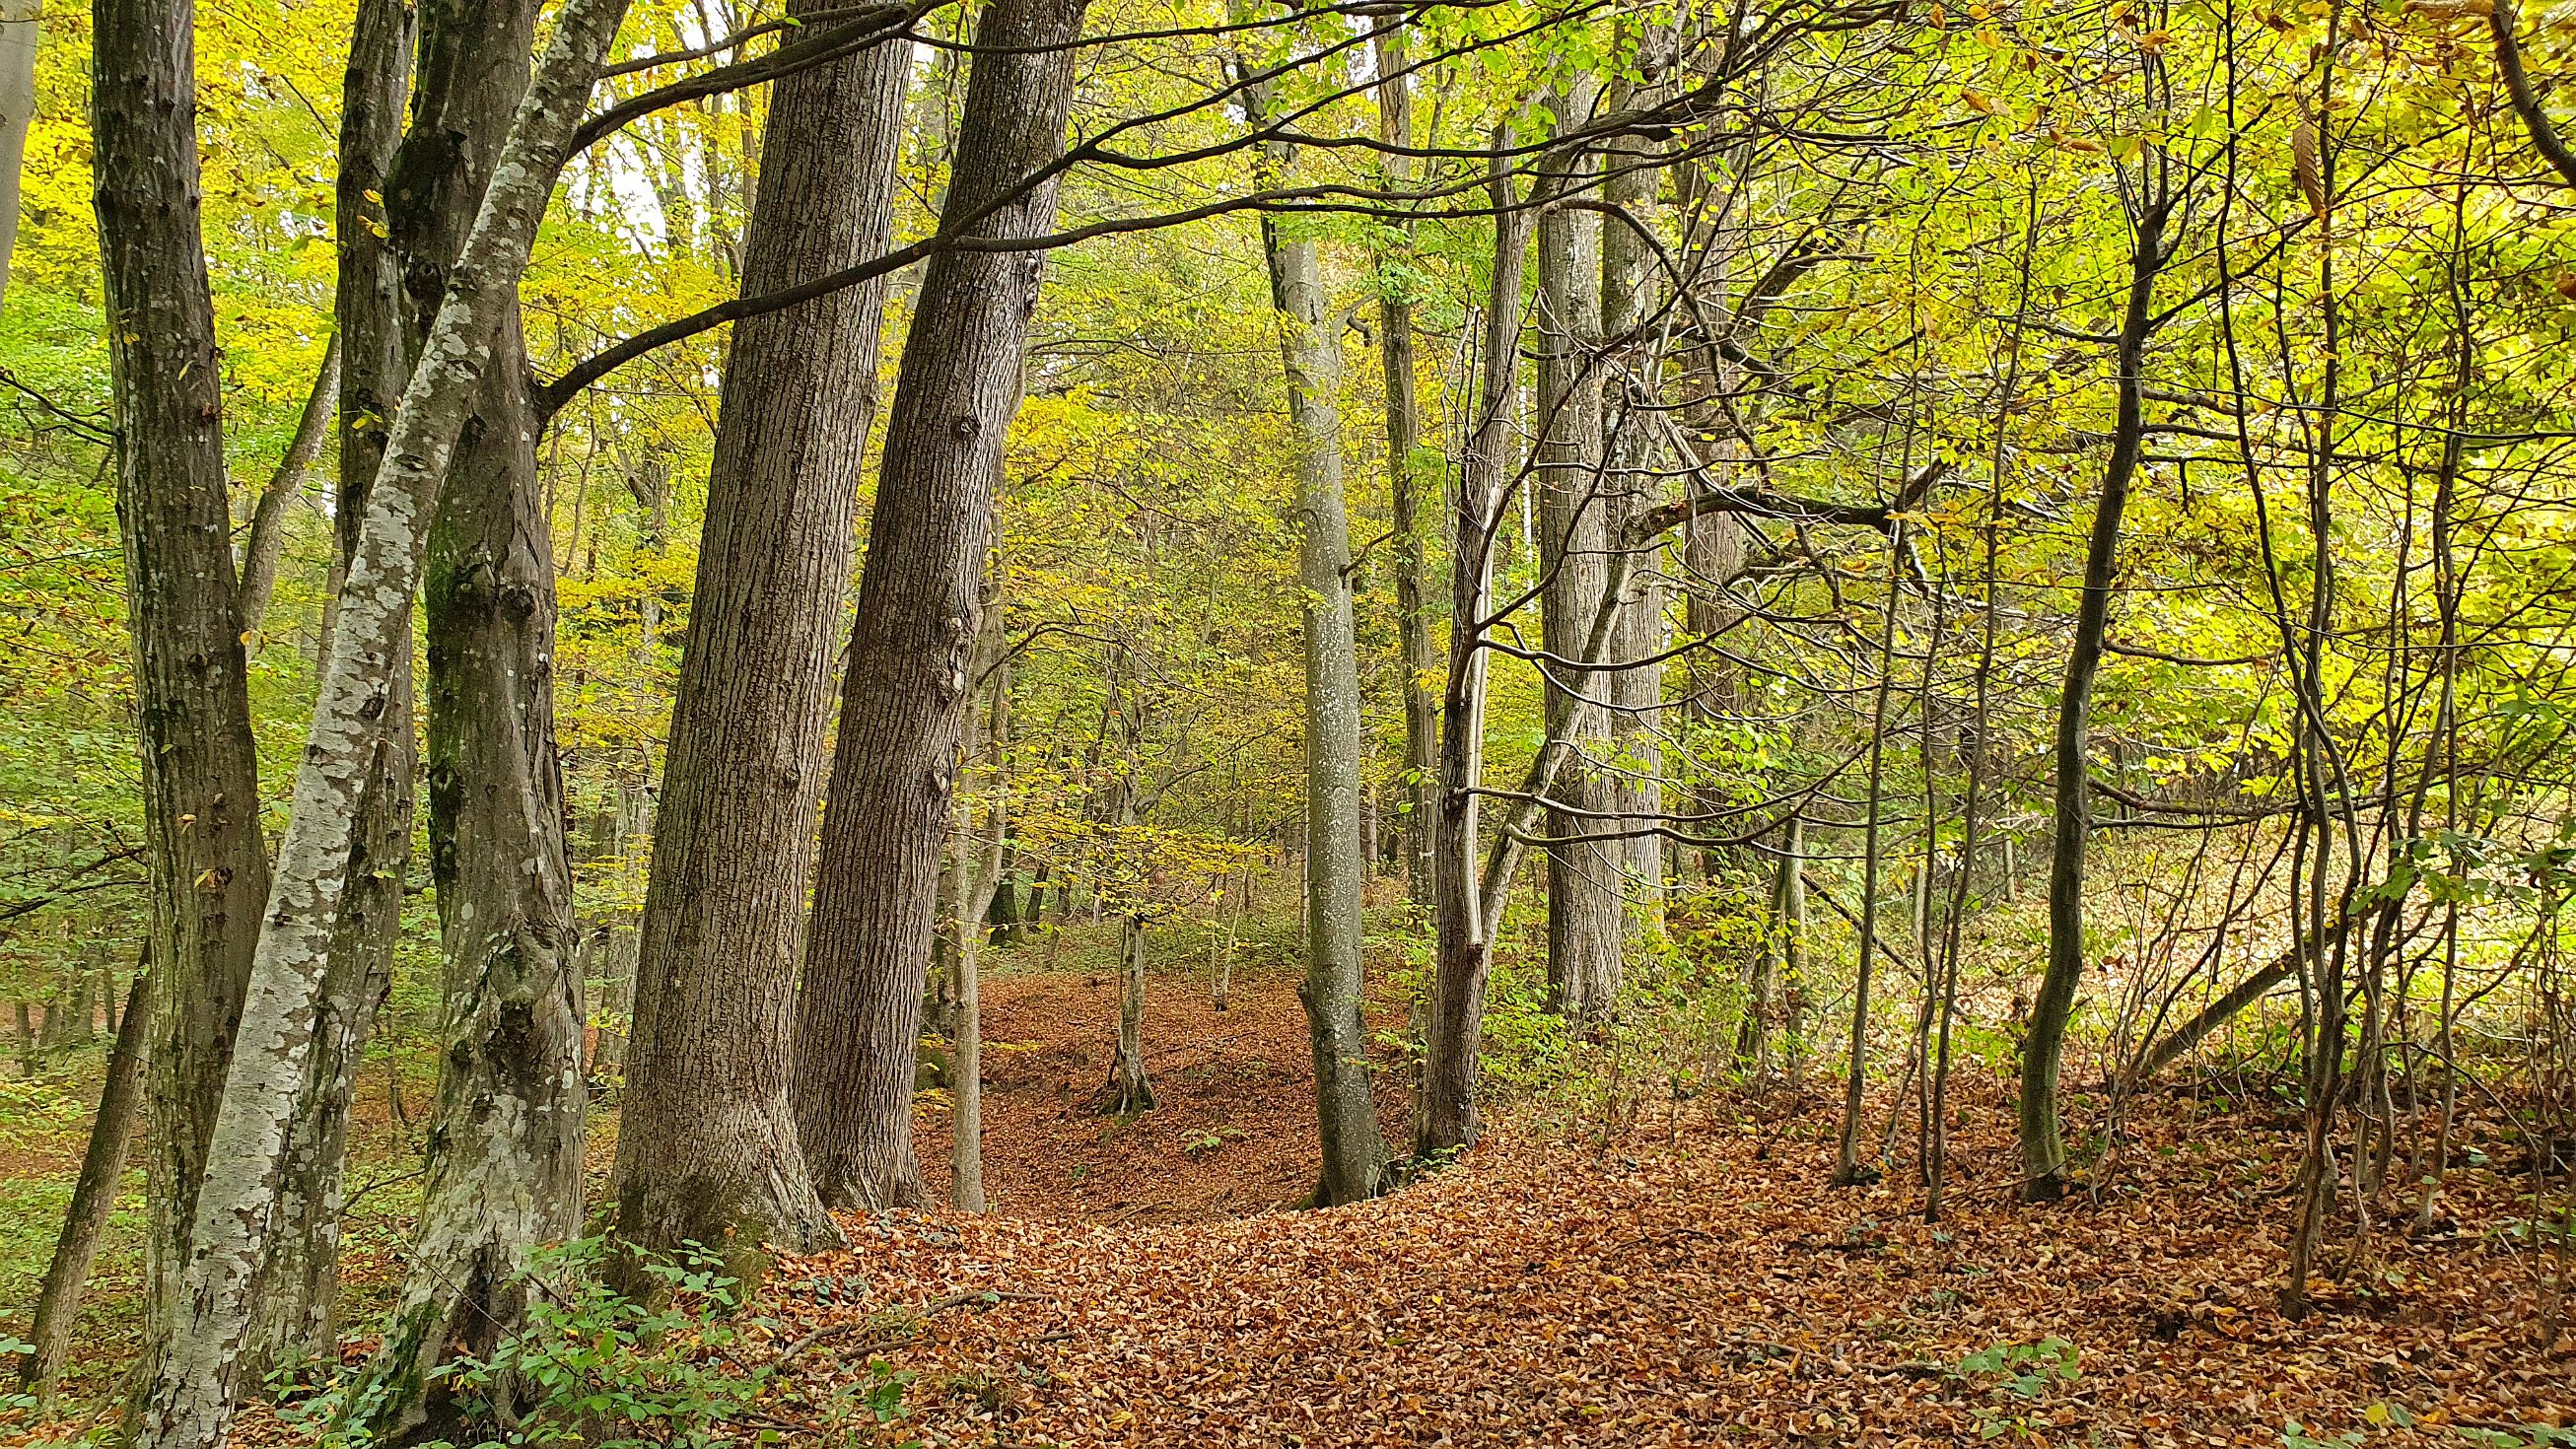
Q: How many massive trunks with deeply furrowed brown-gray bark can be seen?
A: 2